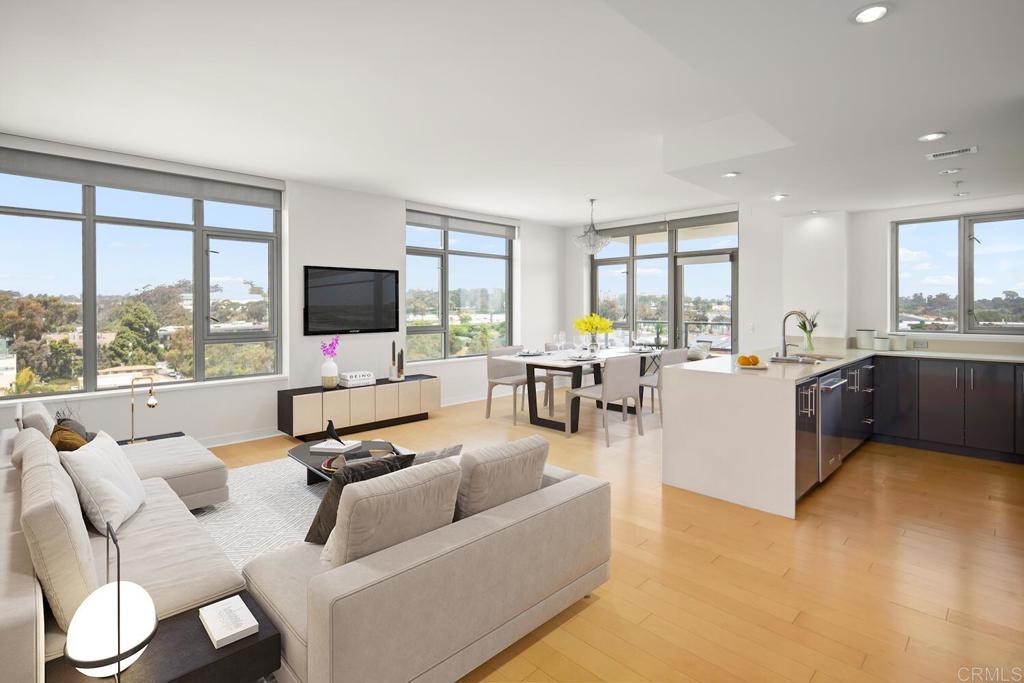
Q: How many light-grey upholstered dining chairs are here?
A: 4